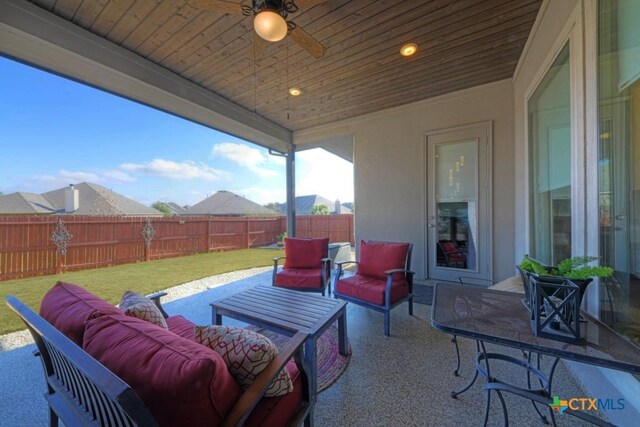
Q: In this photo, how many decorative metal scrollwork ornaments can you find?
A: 2